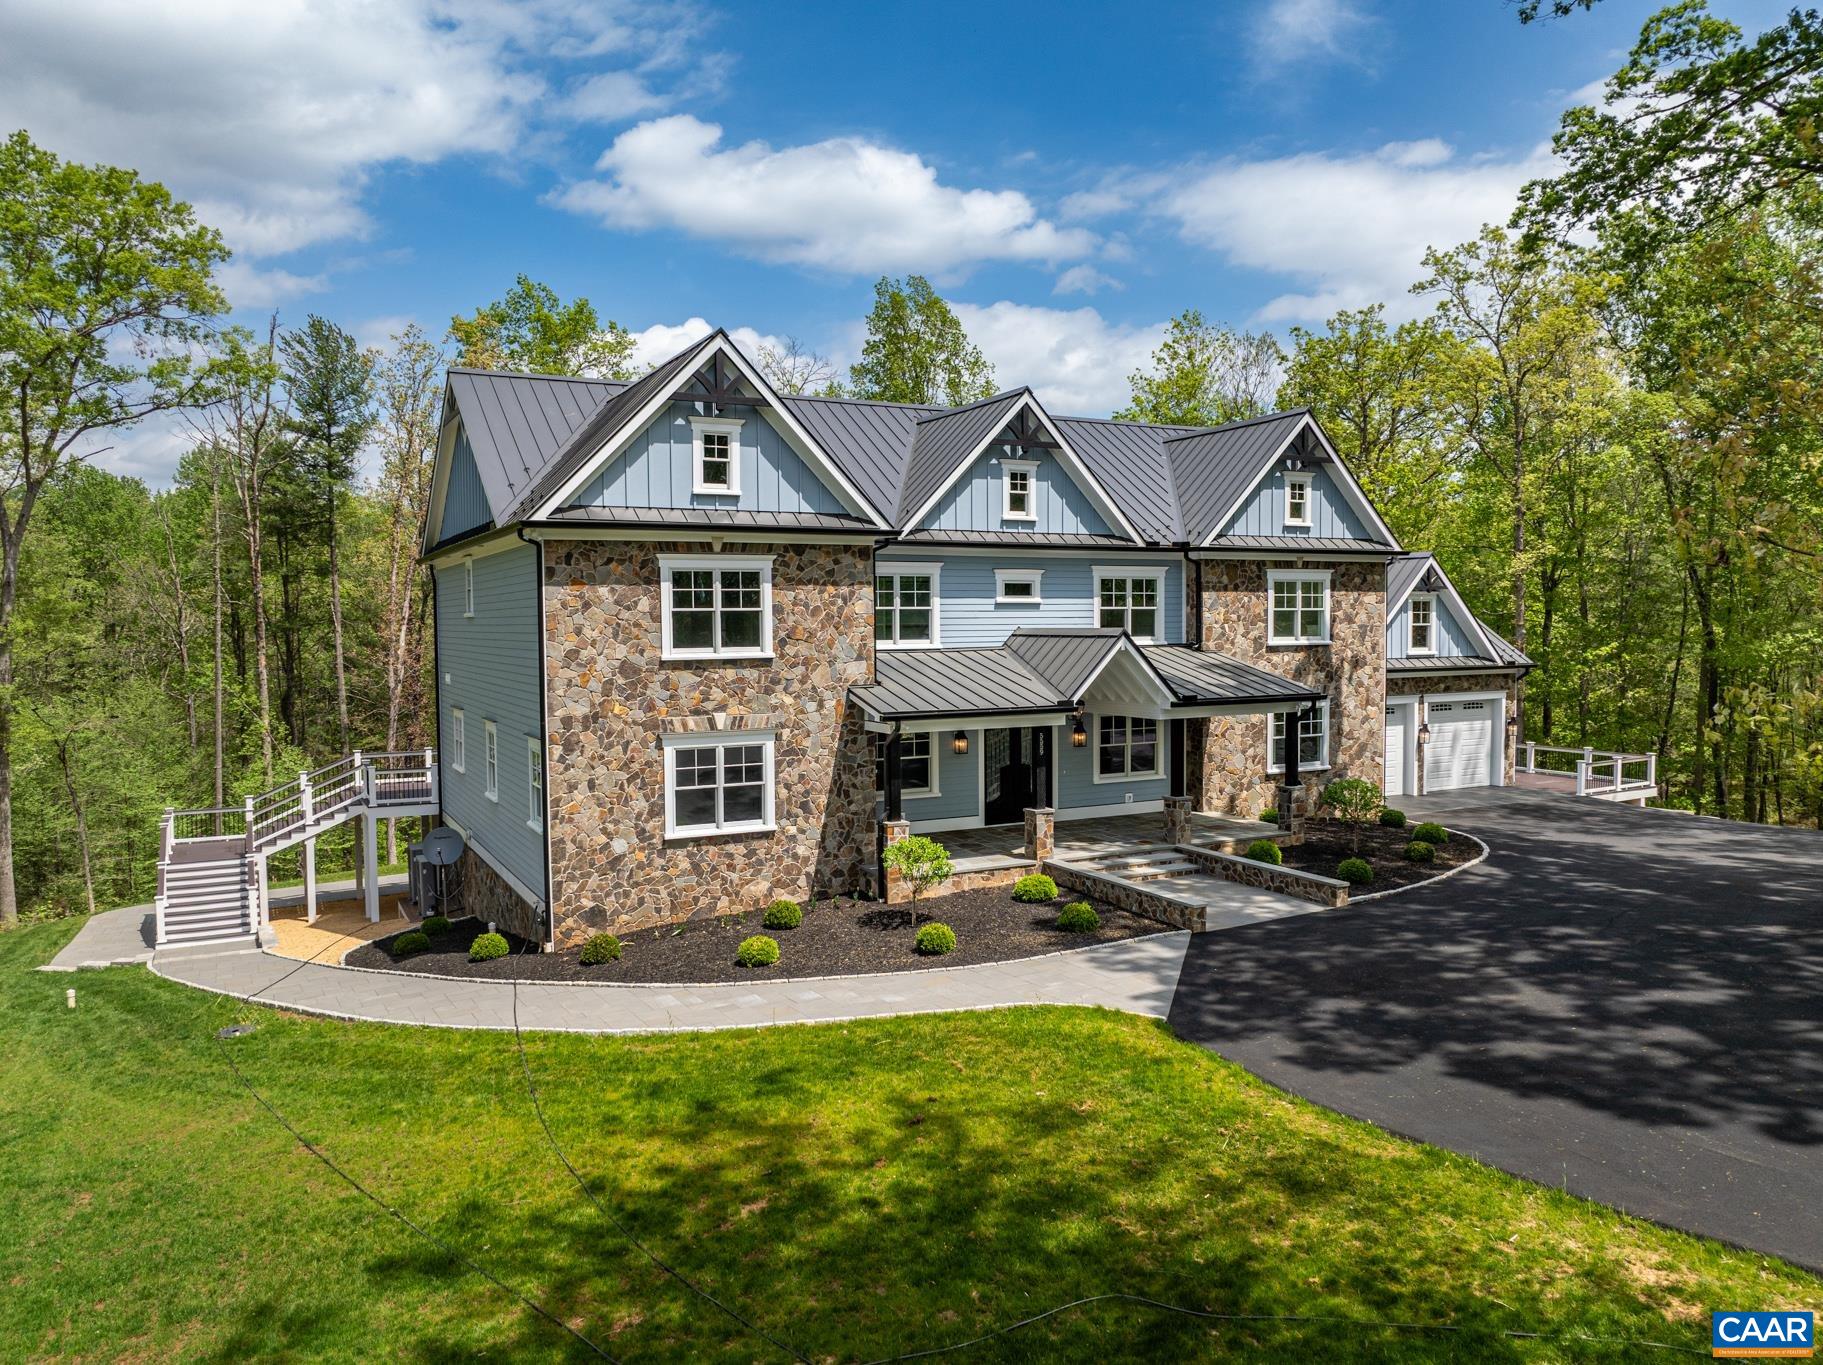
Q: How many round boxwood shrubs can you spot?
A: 15